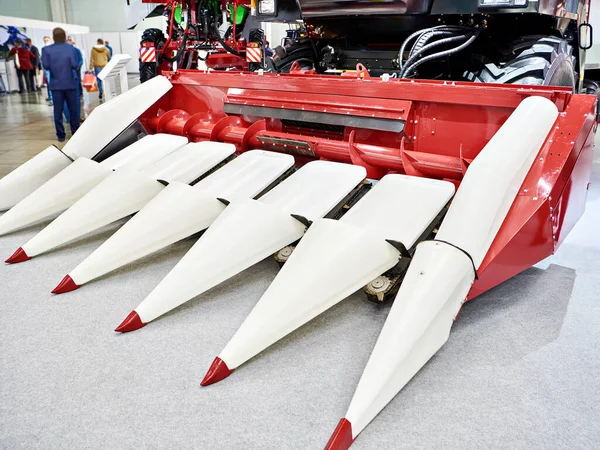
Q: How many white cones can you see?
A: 7